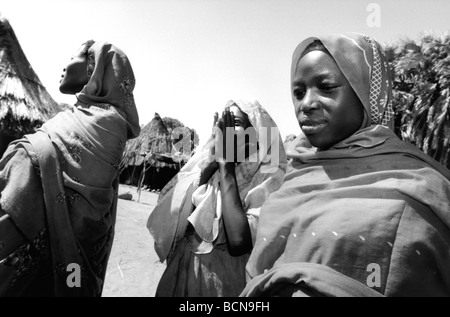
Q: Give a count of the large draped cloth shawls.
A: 3